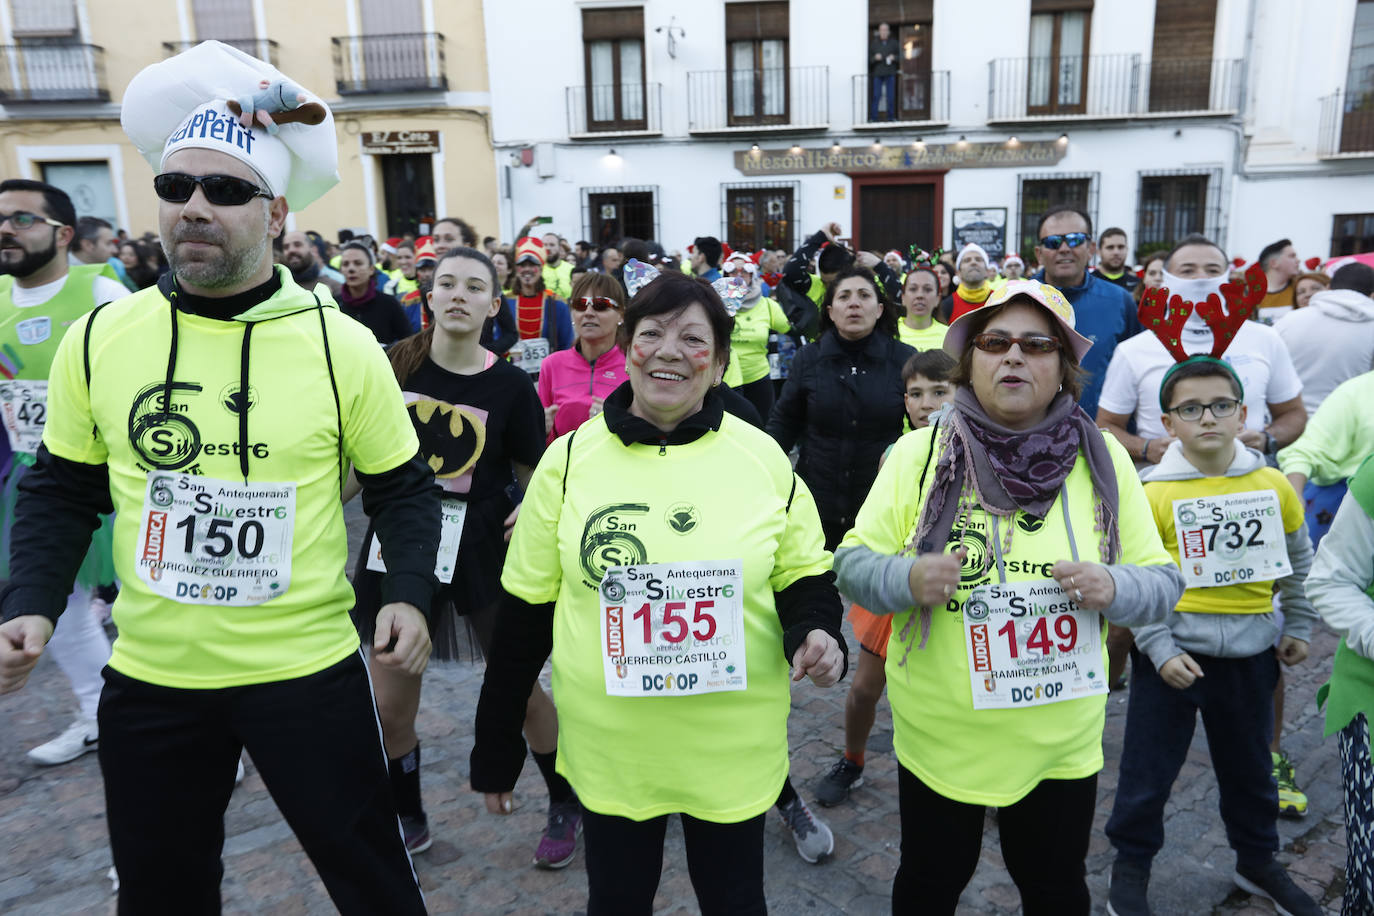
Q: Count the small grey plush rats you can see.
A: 1